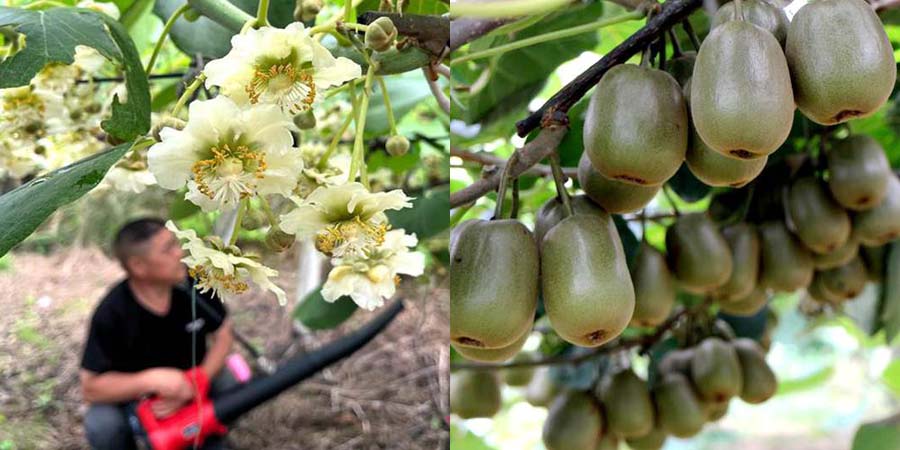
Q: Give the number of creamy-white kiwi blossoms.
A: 5